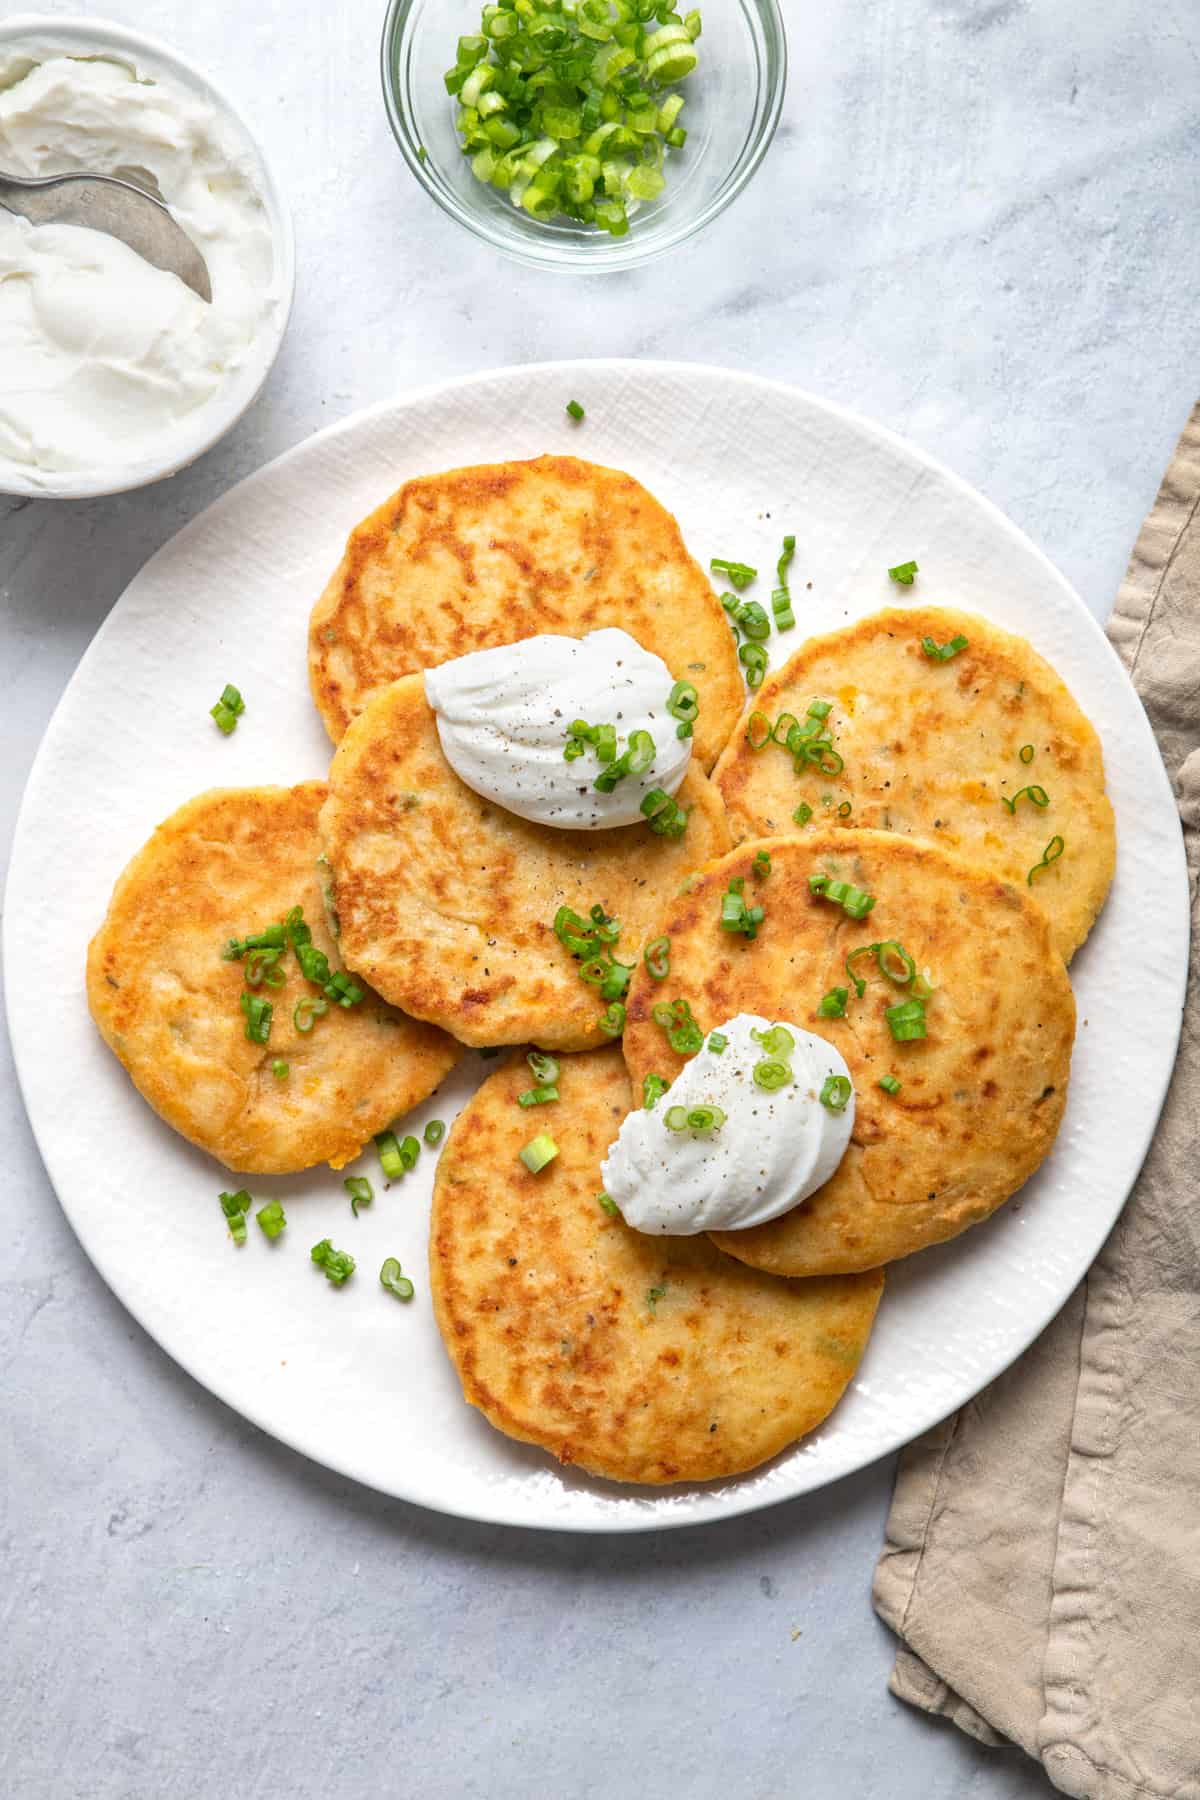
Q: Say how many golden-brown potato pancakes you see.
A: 6